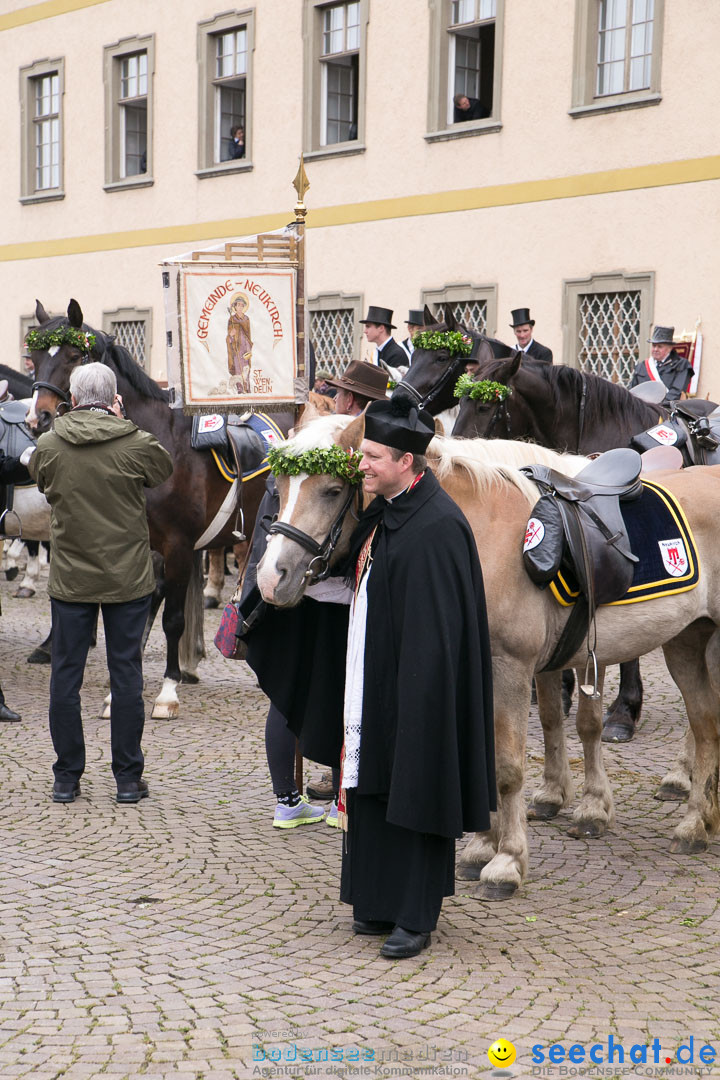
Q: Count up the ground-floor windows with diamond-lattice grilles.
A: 4